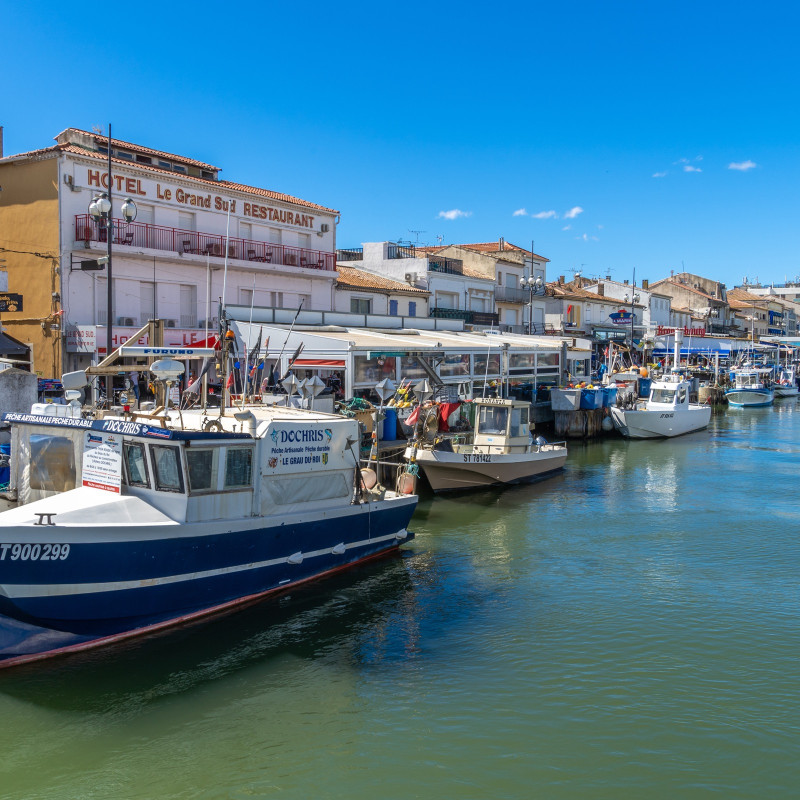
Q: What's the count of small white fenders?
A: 3